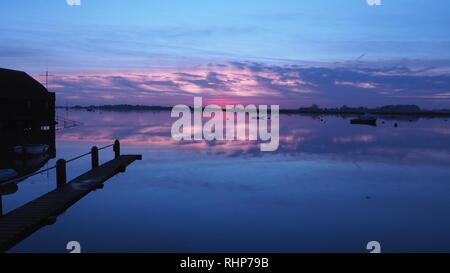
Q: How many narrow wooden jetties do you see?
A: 1